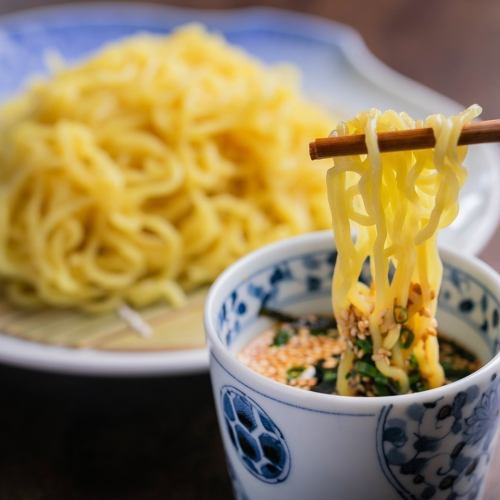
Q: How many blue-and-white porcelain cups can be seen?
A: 1